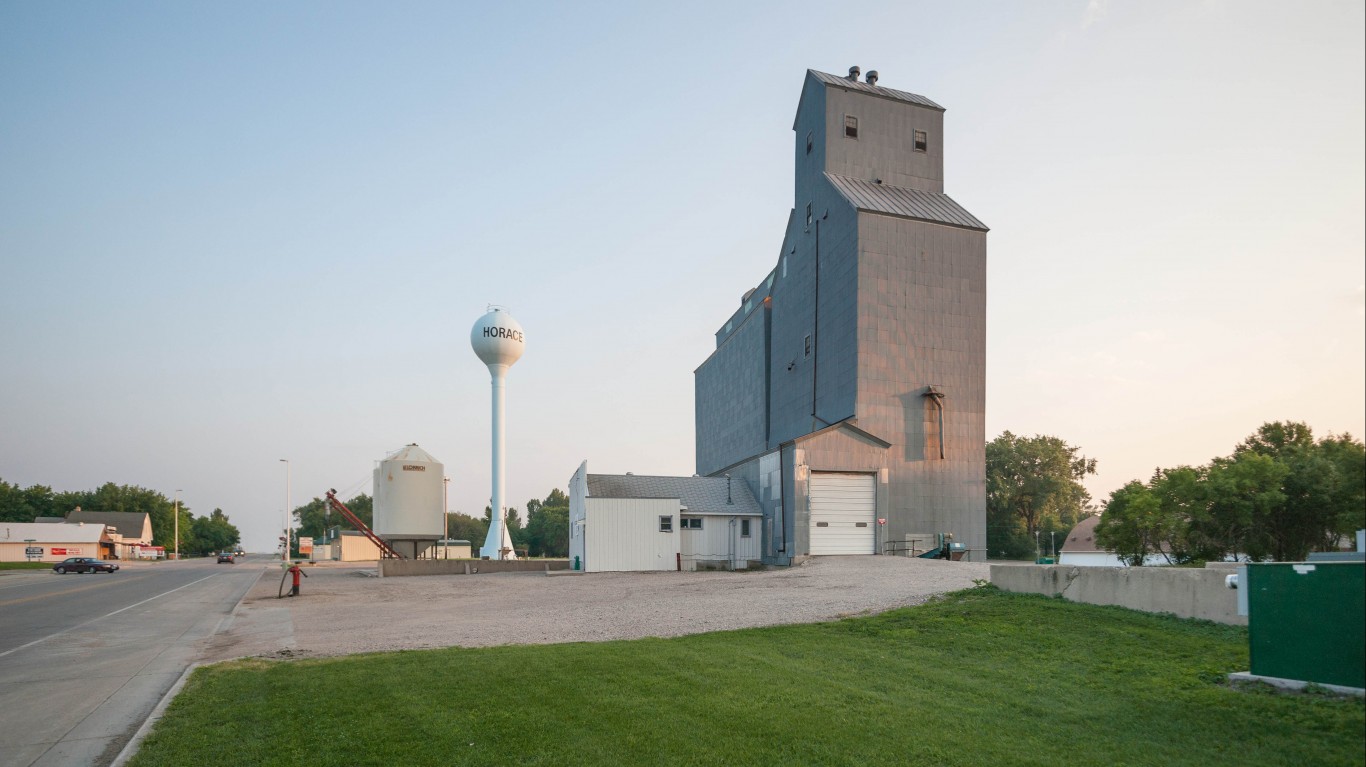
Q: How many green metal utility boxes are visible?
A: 1